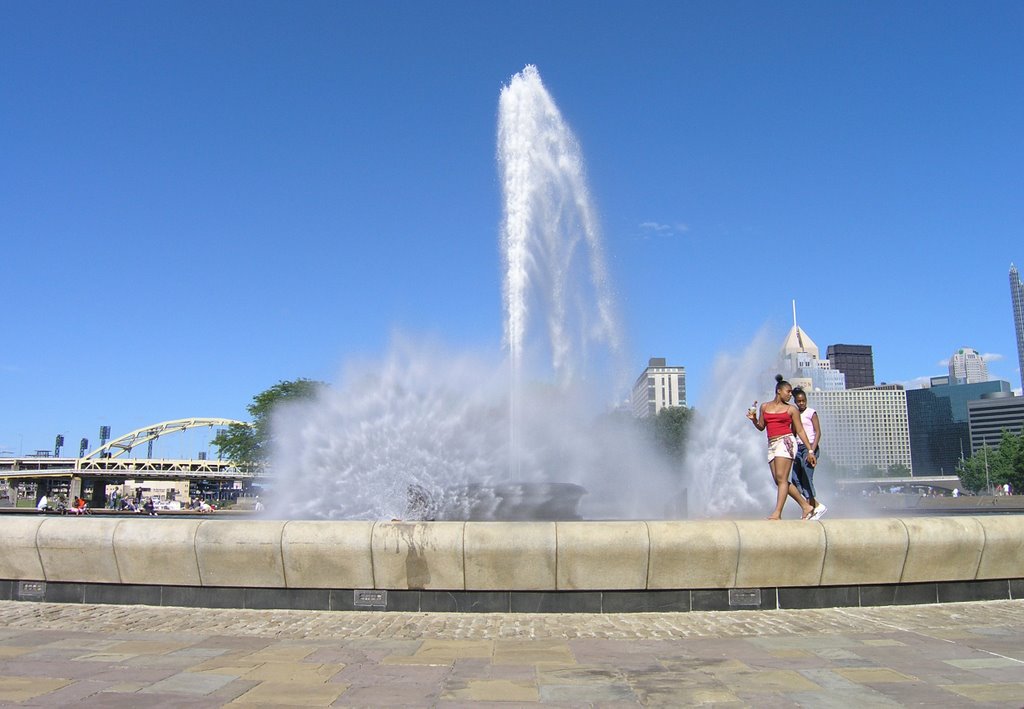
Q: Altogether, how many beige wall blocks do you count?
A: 13